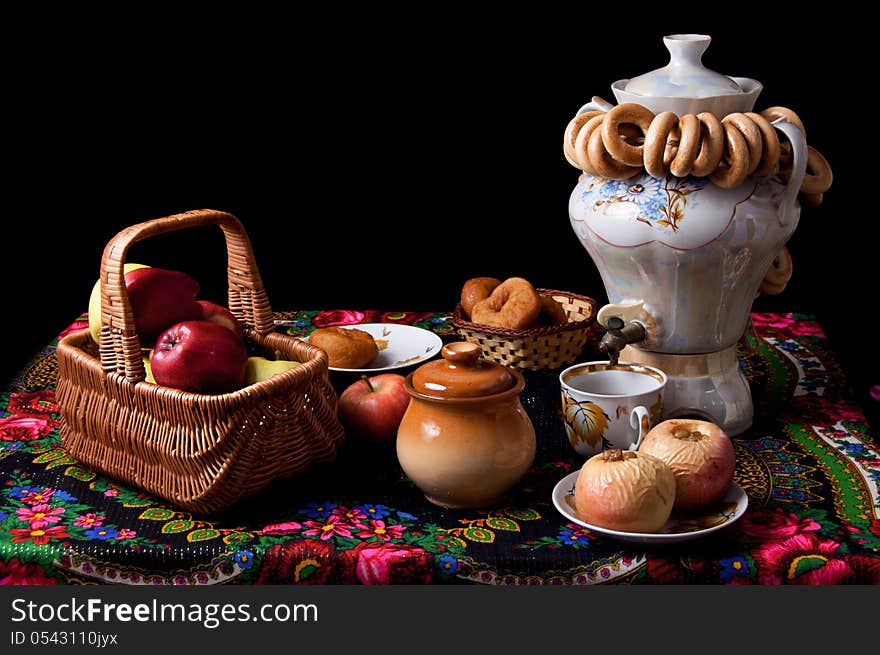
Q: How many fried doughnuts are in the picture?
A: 4